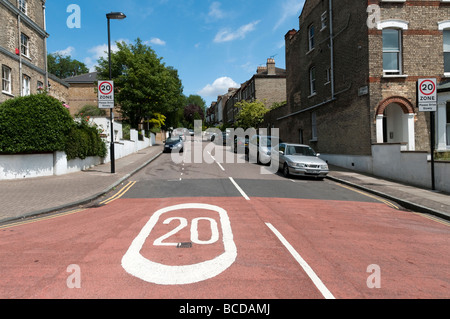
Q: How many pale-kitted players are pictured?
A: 0